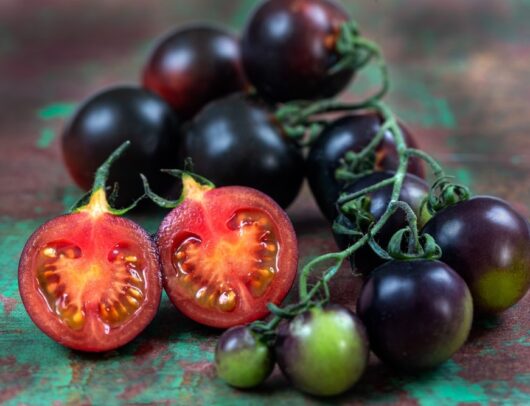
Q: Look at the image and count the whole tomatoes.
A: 10